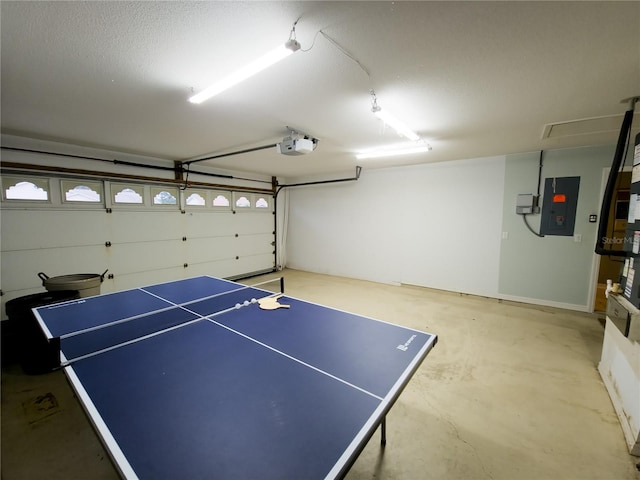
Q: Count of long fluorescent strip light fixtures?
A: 3